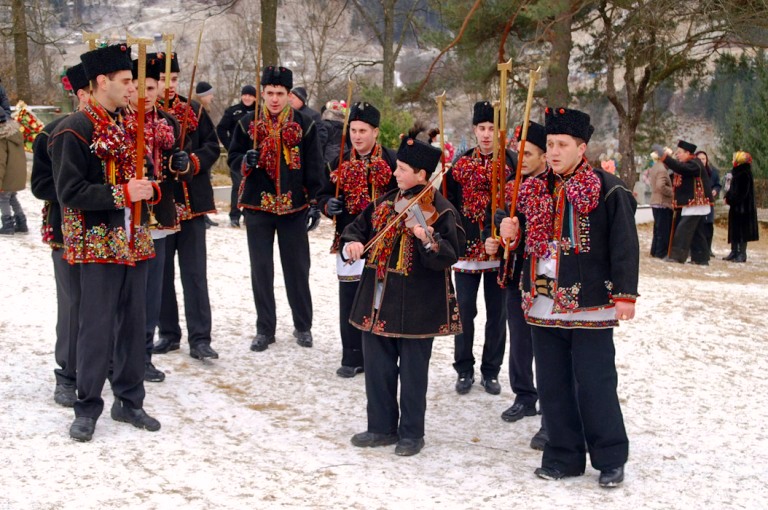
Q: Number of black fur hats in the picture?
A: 11